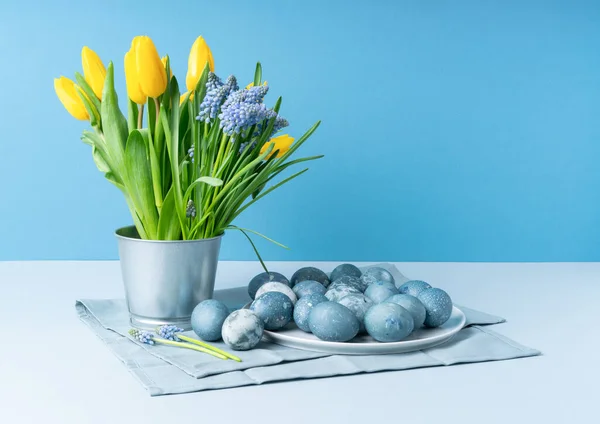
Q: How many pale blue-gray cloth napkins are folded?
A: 1